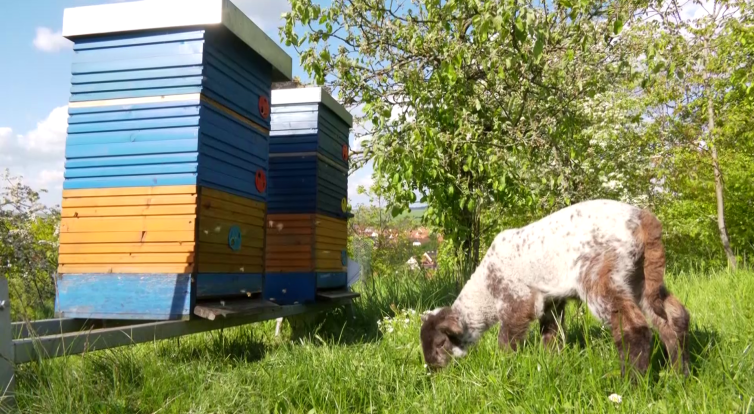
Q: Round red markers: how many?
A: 3